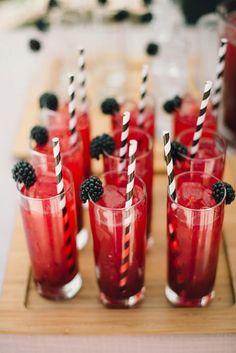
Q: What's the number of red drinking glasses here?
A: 9